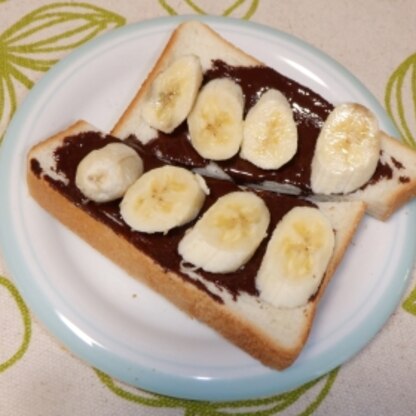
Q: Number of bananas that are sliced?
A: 8